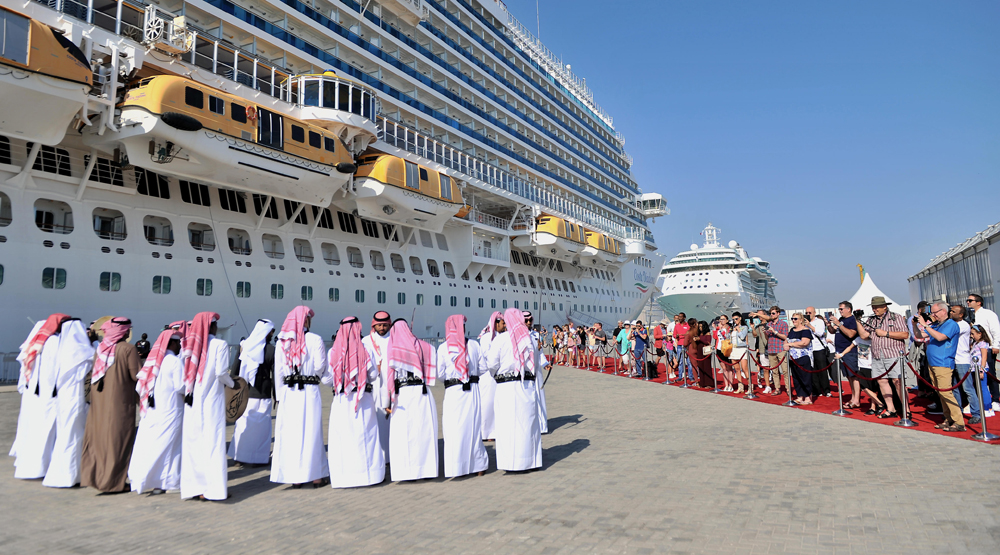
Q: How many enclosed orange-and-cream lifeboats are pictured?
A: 5